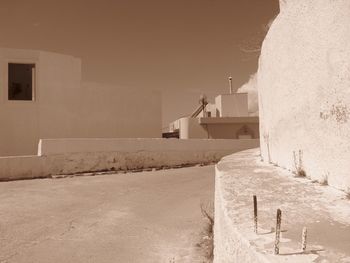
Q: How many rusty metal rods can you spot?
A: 3